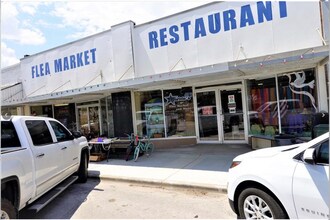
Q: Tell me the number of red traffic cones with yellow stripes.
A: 0